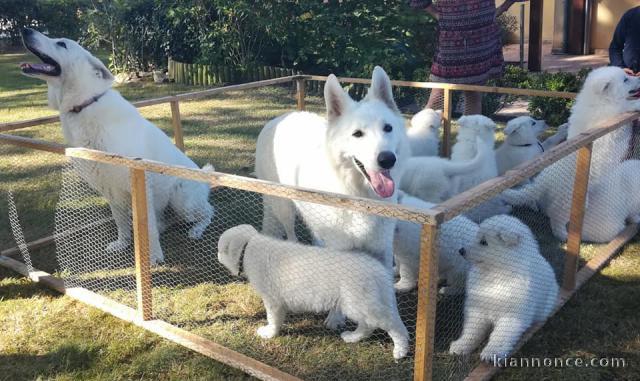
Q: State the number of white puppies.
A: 7